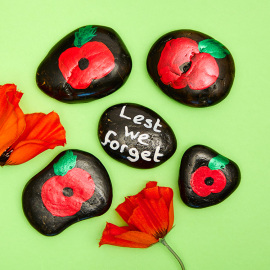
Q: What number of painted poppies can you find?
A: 4